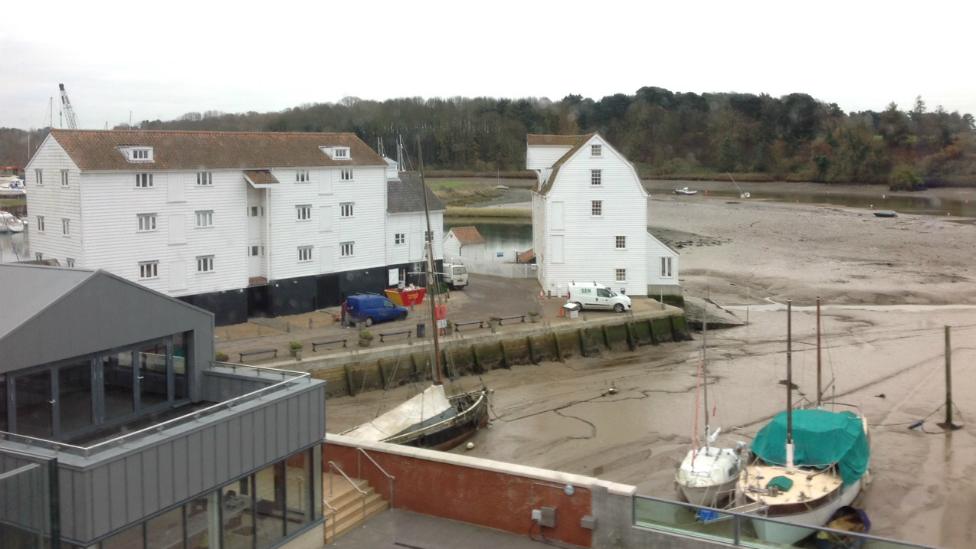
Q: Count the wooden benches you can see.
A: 5